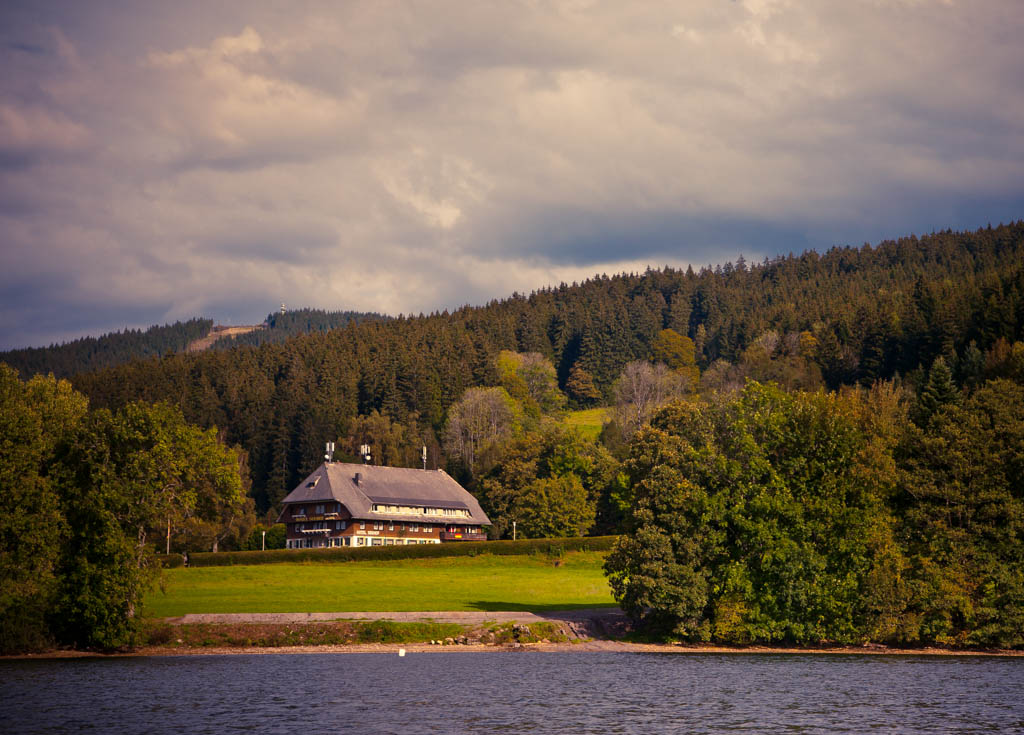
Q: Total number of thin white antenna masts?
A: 3